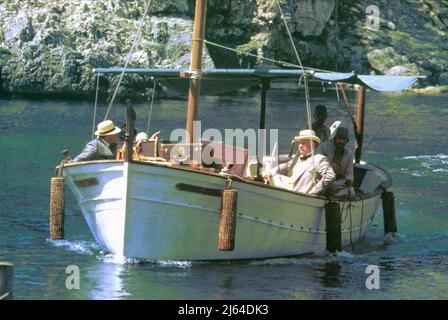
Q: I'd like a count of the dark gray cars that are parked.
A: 0